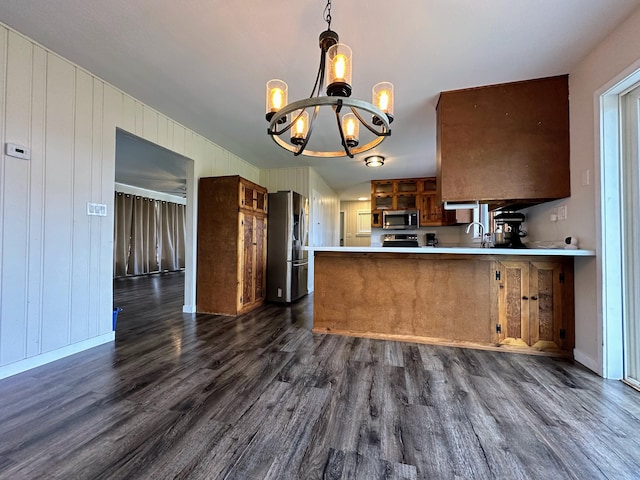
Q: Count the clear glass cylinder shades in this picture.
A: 5